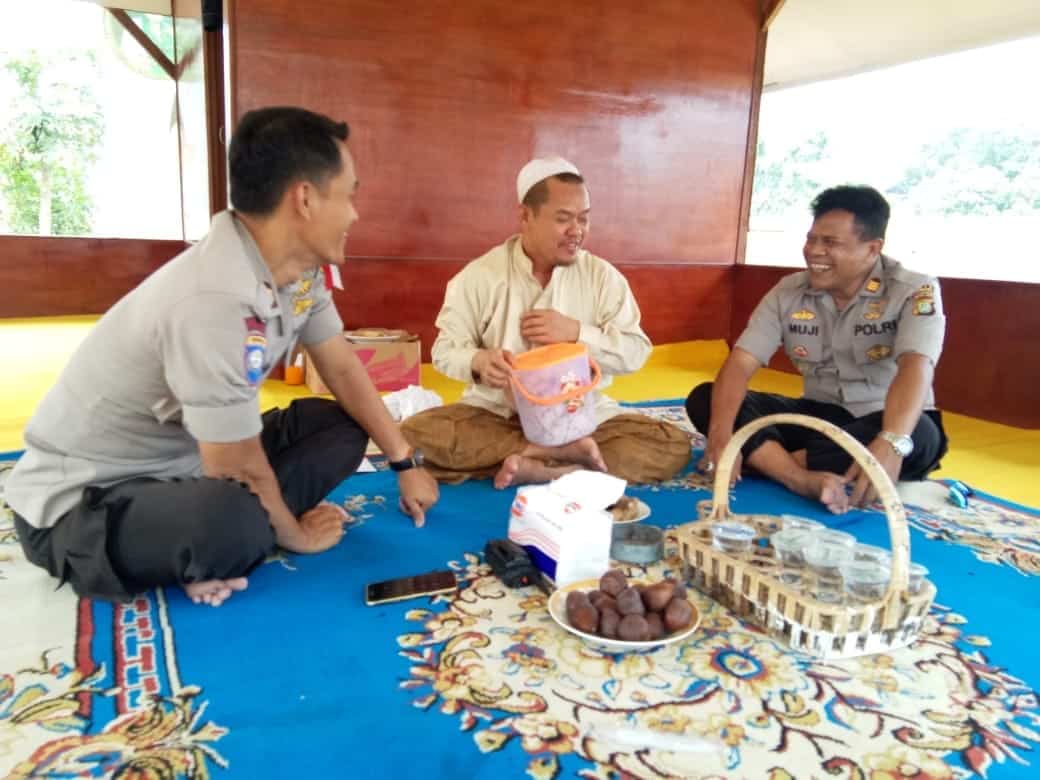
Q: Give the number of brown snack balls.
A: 11